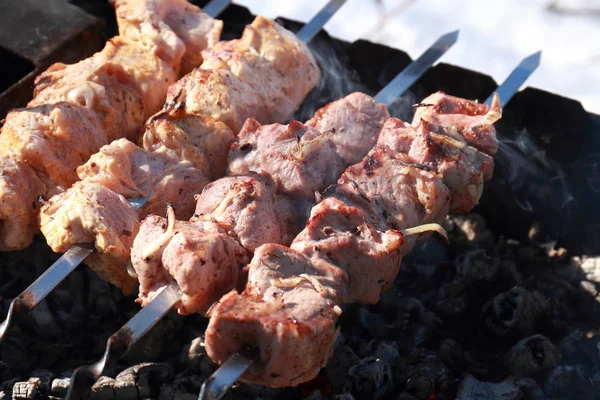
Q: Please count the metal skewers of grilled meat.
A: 4